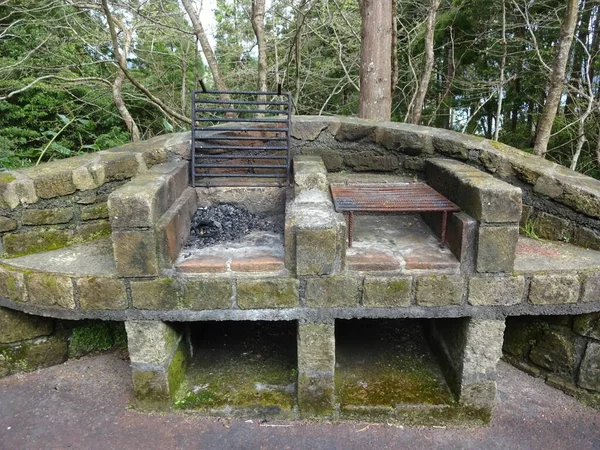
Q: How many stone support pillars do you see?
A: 3